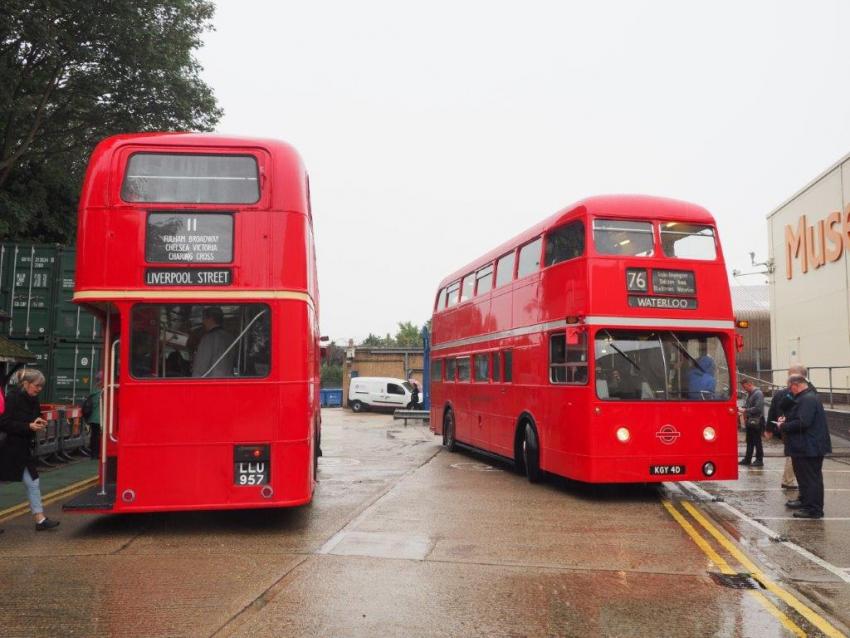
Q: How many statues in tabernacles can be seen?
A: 0